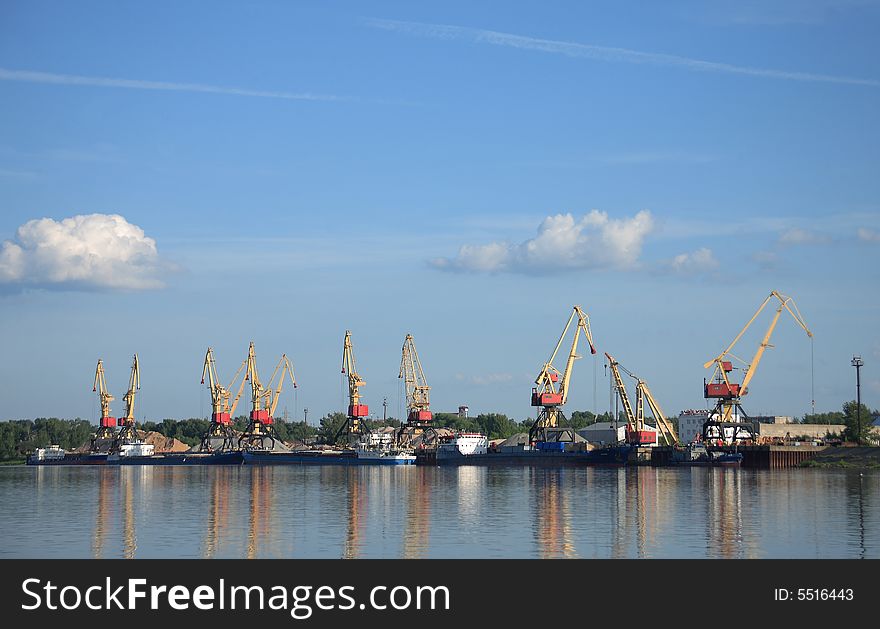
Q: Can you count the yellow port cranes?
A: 11